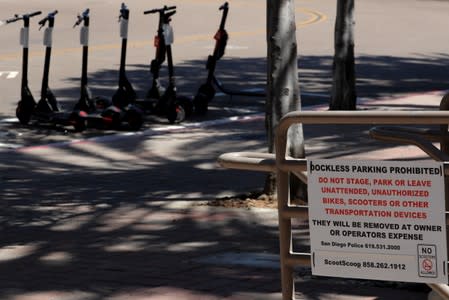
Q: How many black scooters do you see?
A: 7